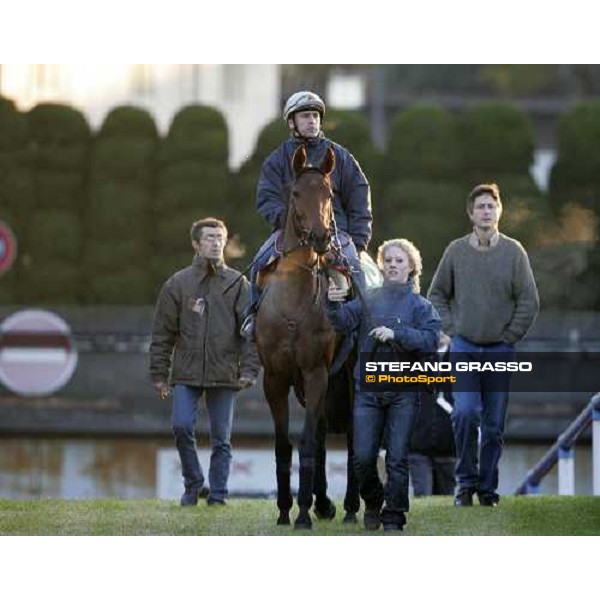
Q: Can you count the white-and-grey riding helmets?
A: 1